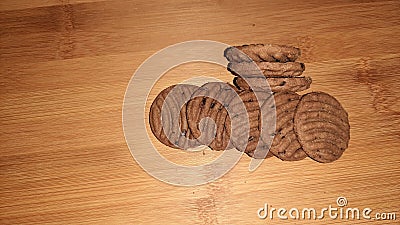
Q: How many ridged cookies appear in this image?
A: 8